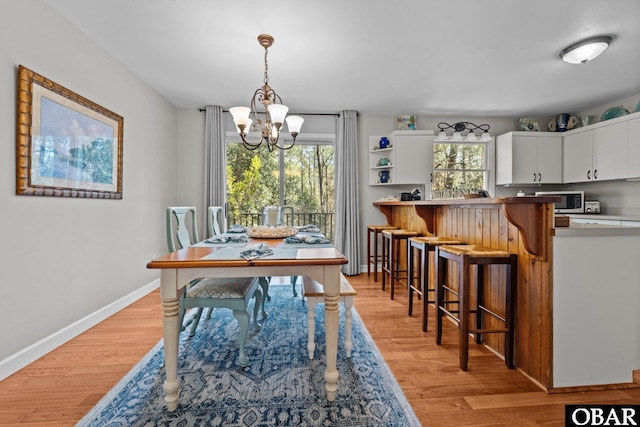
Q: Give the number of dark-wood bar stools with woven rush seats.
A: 4